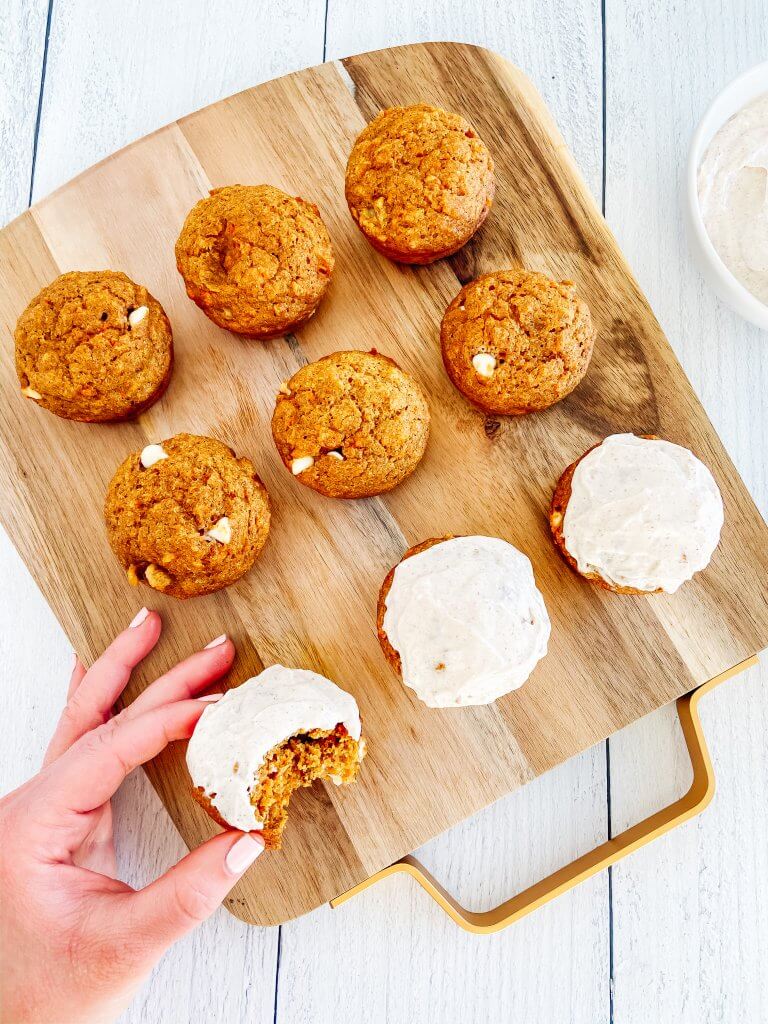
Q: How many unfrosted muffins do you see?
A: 6